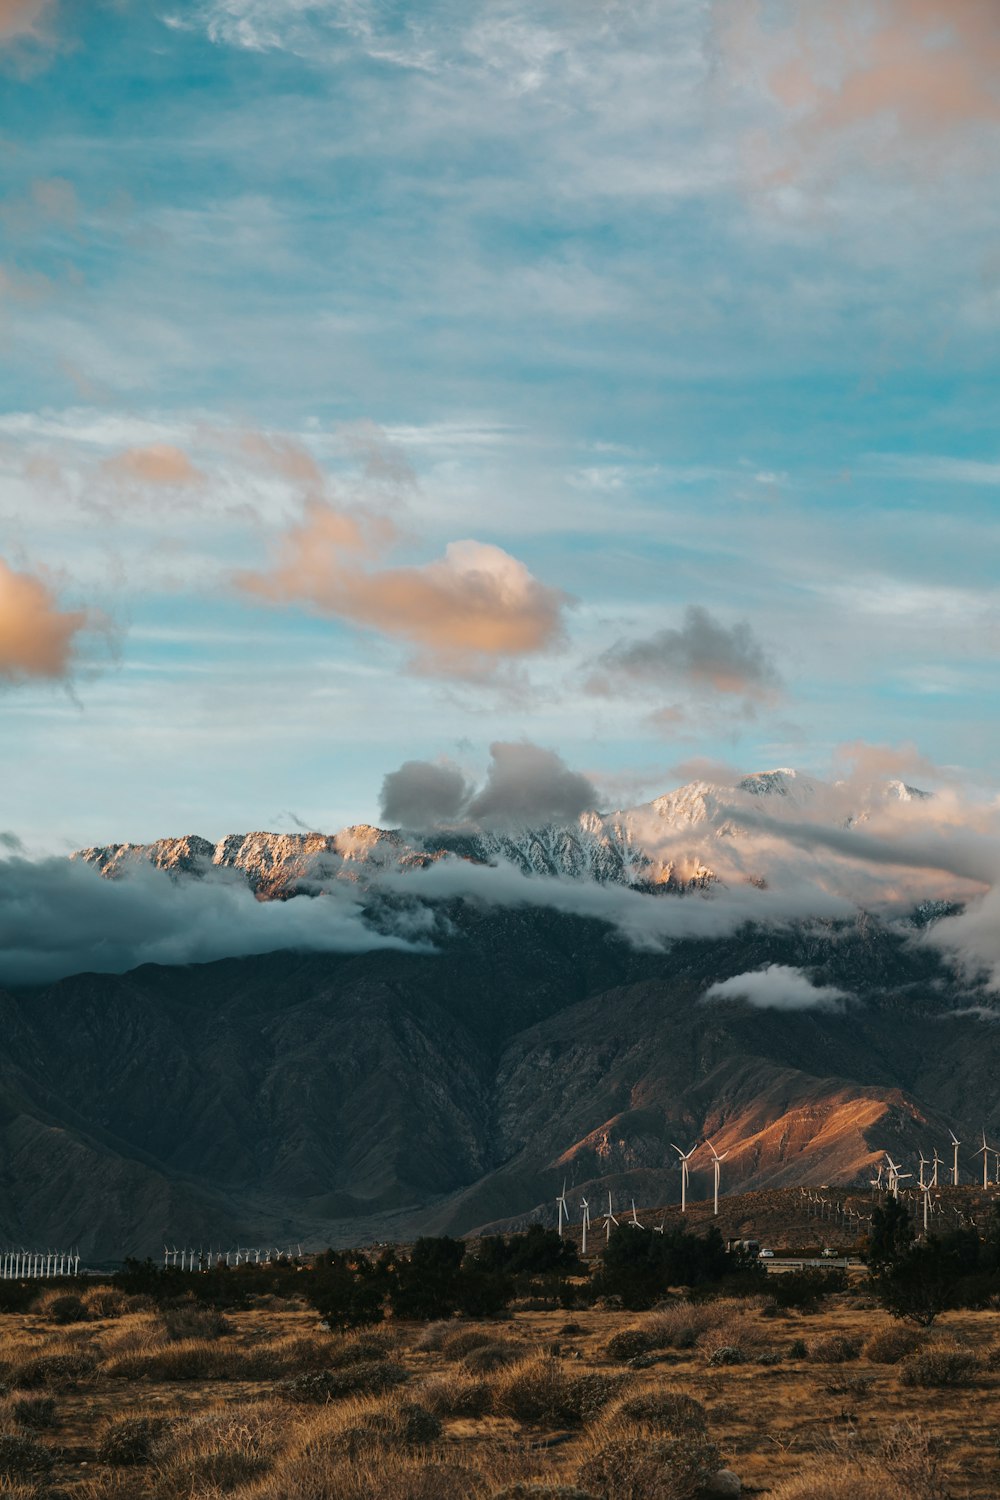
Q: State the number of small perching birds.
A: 0